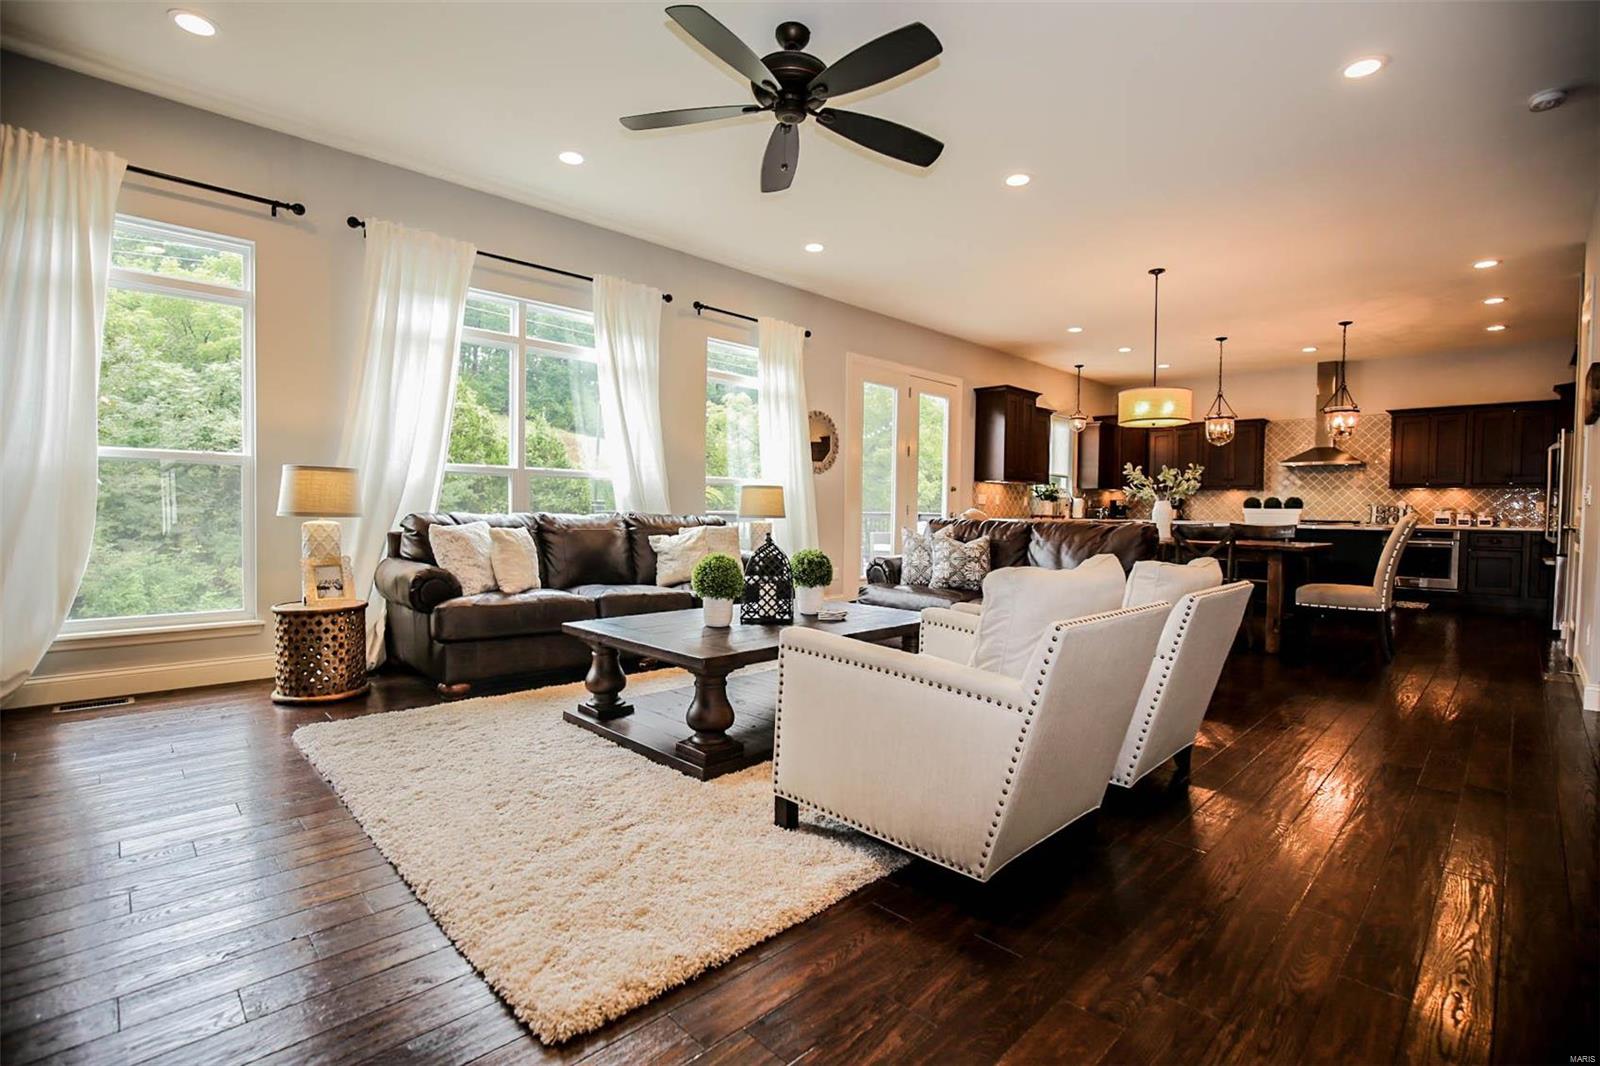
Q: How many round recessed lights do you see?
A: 12